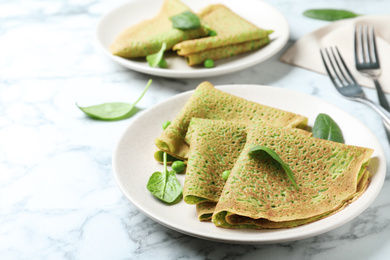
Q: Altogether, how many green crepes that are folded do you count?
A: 5